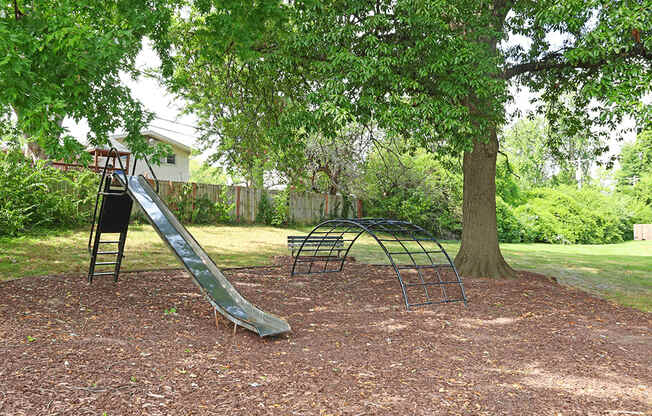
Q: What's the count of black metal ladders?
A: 1